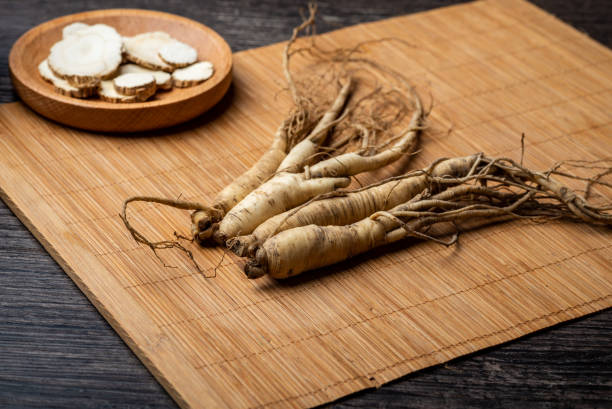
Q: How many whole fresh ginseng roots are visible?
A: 4